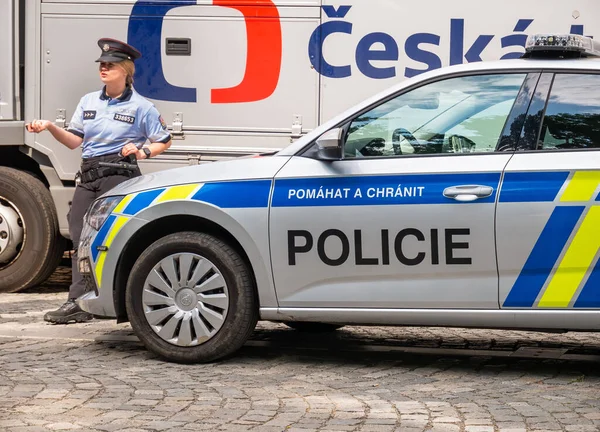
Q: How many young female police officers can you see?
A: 1